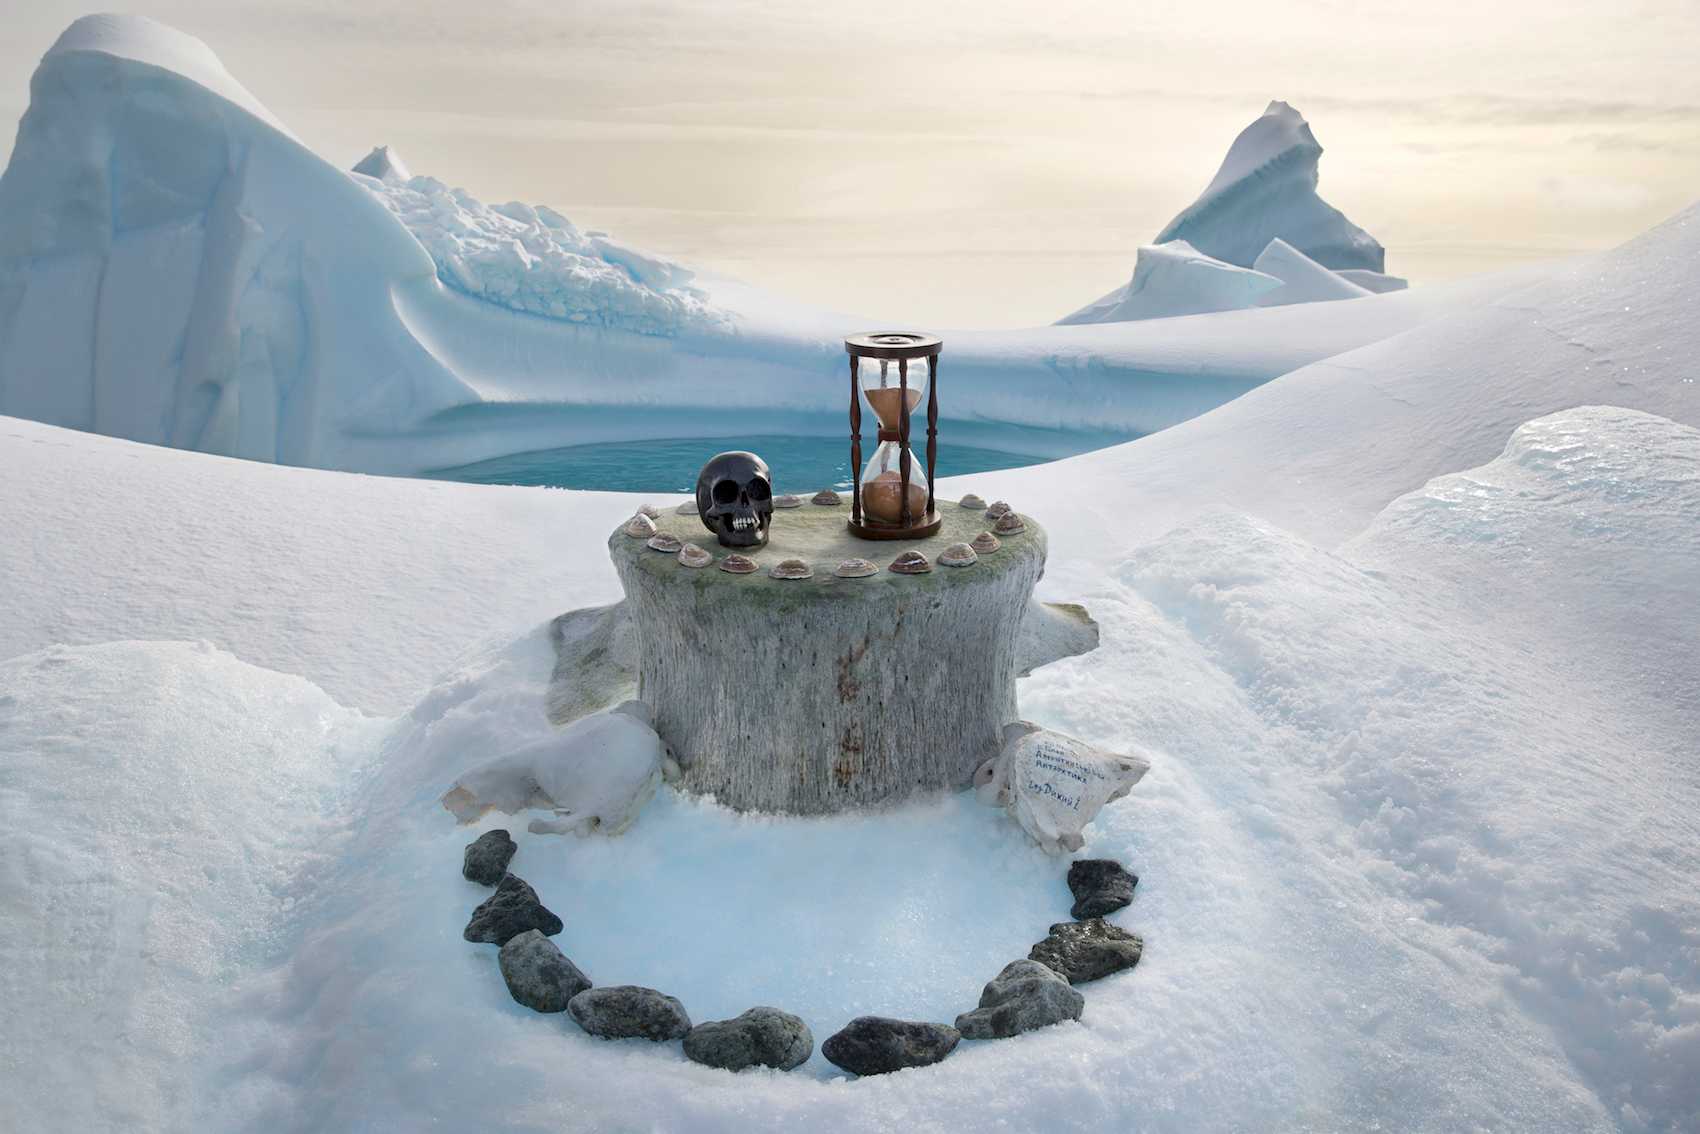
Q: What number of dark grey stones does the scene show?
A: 9